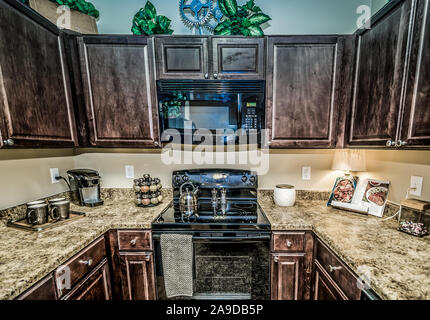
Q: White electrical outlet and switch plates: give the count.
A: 4